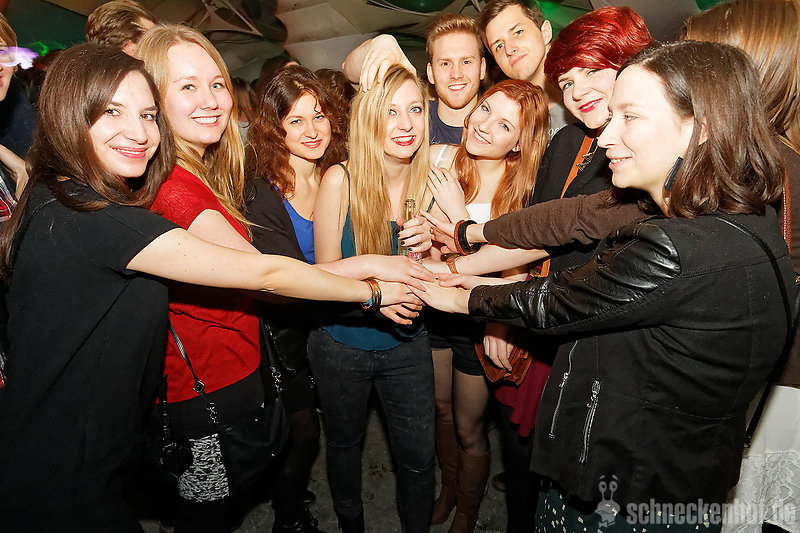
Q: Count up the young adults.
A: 9